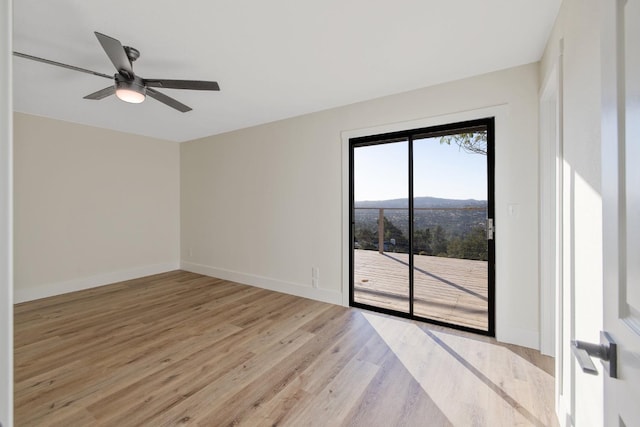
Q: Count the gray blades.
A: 5